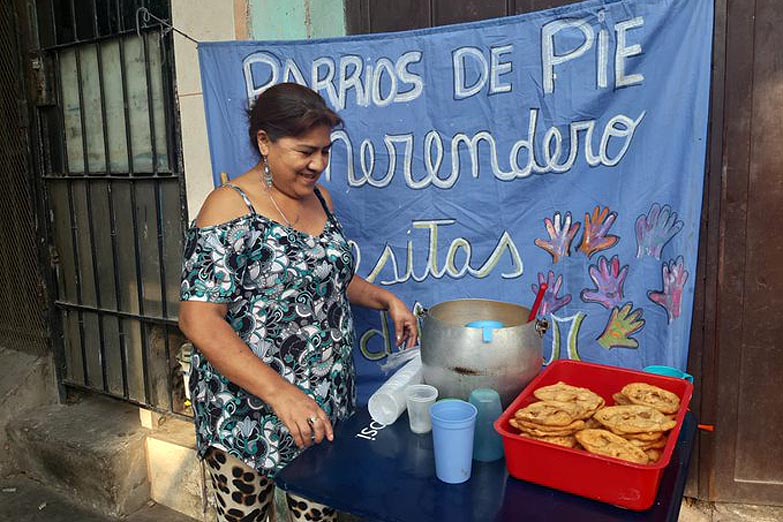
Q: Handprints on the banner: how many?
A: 7